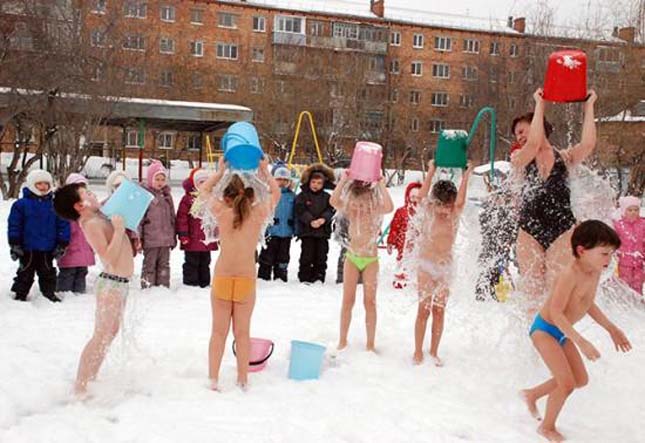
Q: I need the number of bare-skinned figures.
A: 6